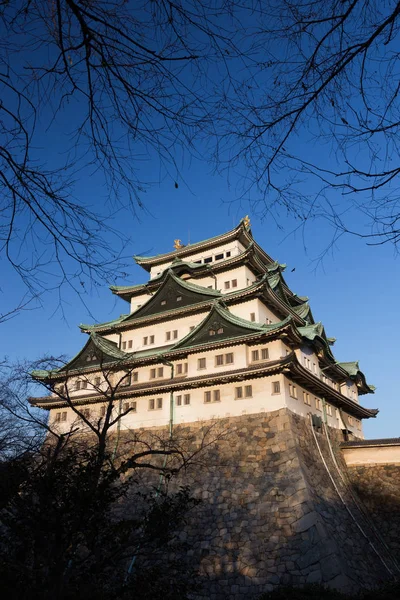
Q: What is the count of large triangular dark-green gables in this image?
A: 3